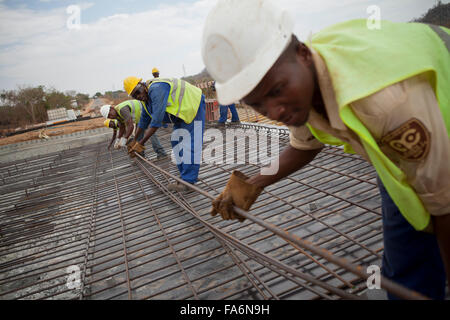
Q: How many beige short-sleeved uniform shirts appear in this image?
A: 1